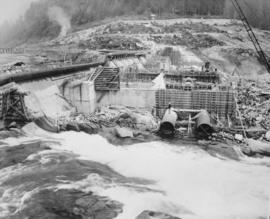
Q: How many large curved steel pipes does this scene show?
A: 2